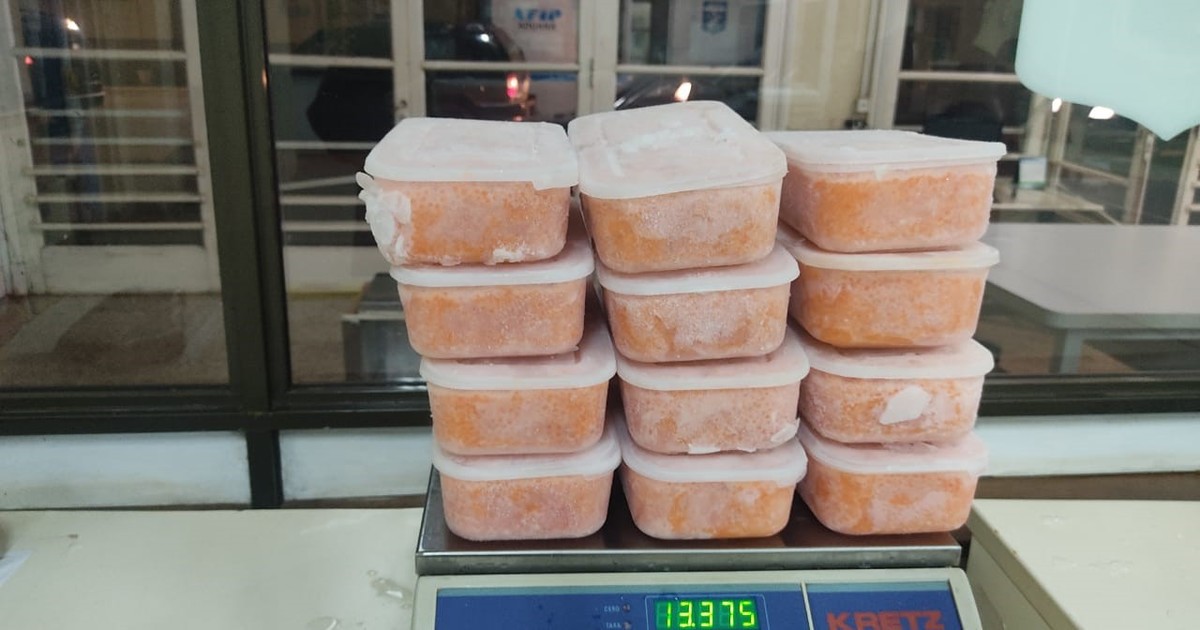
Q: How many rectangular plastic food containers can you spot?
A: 12